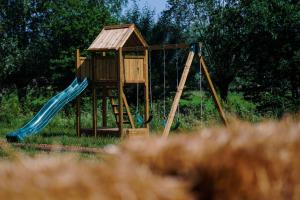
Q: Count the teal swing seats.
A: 2